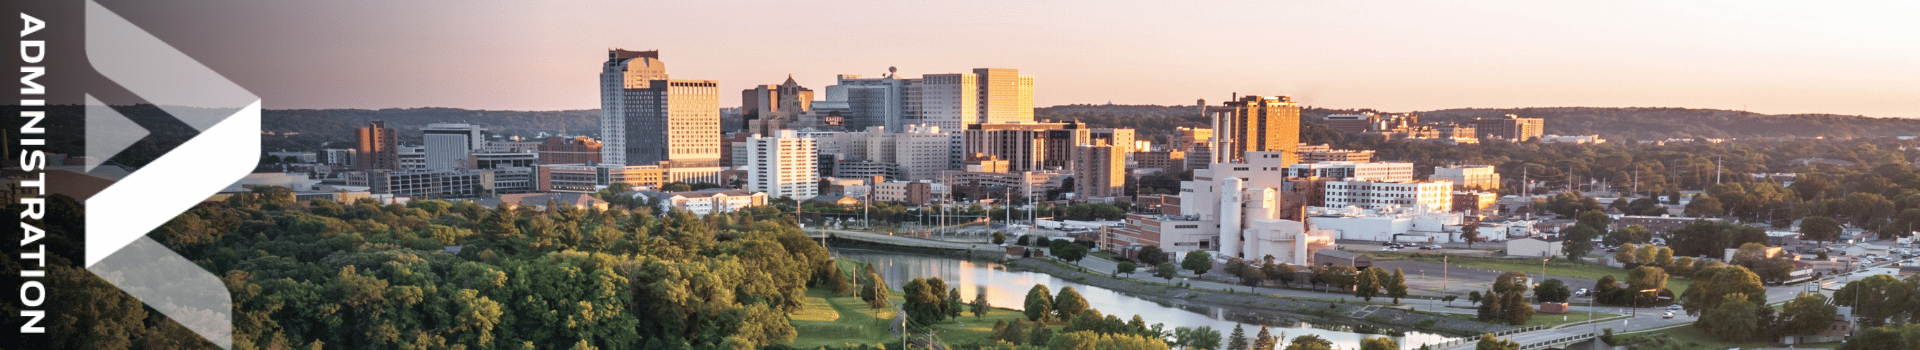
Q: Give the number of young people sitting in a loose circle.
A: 0